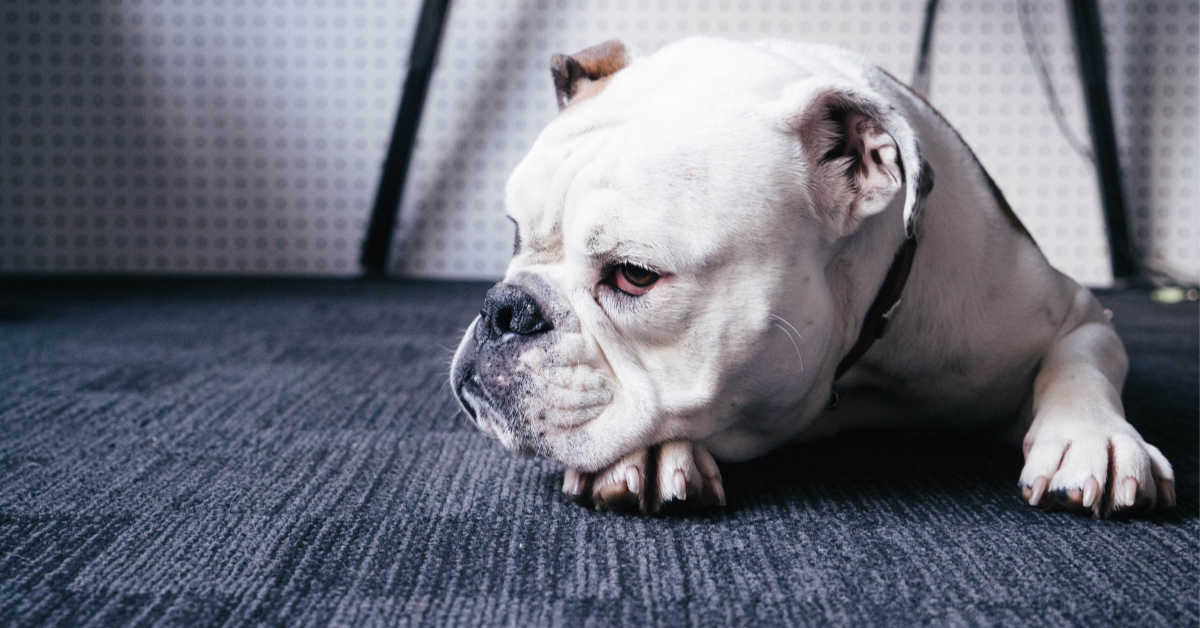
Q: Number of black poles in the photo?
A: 3